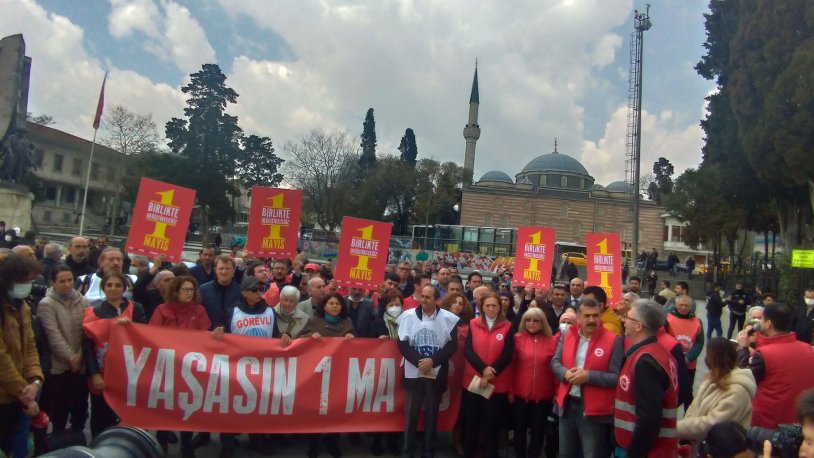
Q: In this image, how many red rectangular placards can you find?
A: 5